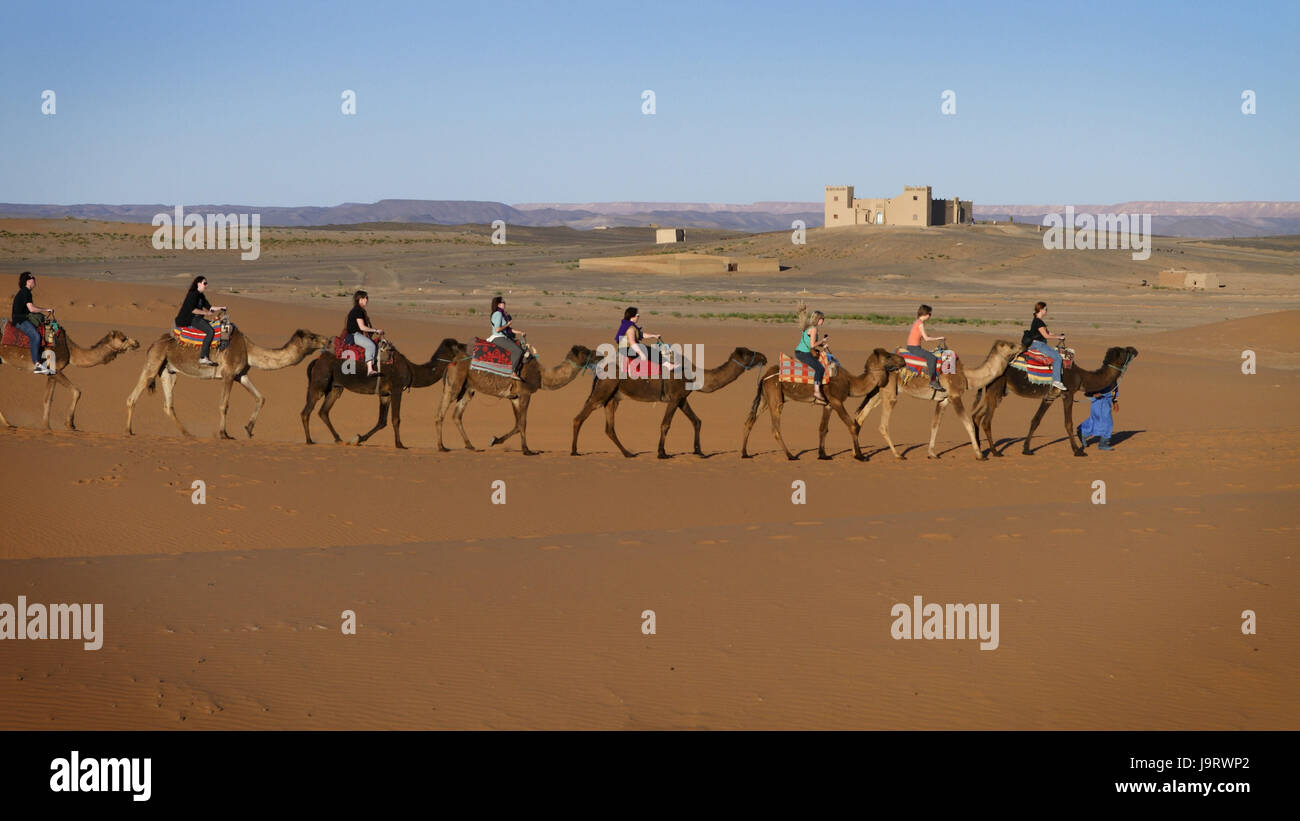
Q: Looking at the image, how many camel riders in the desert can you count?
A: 8